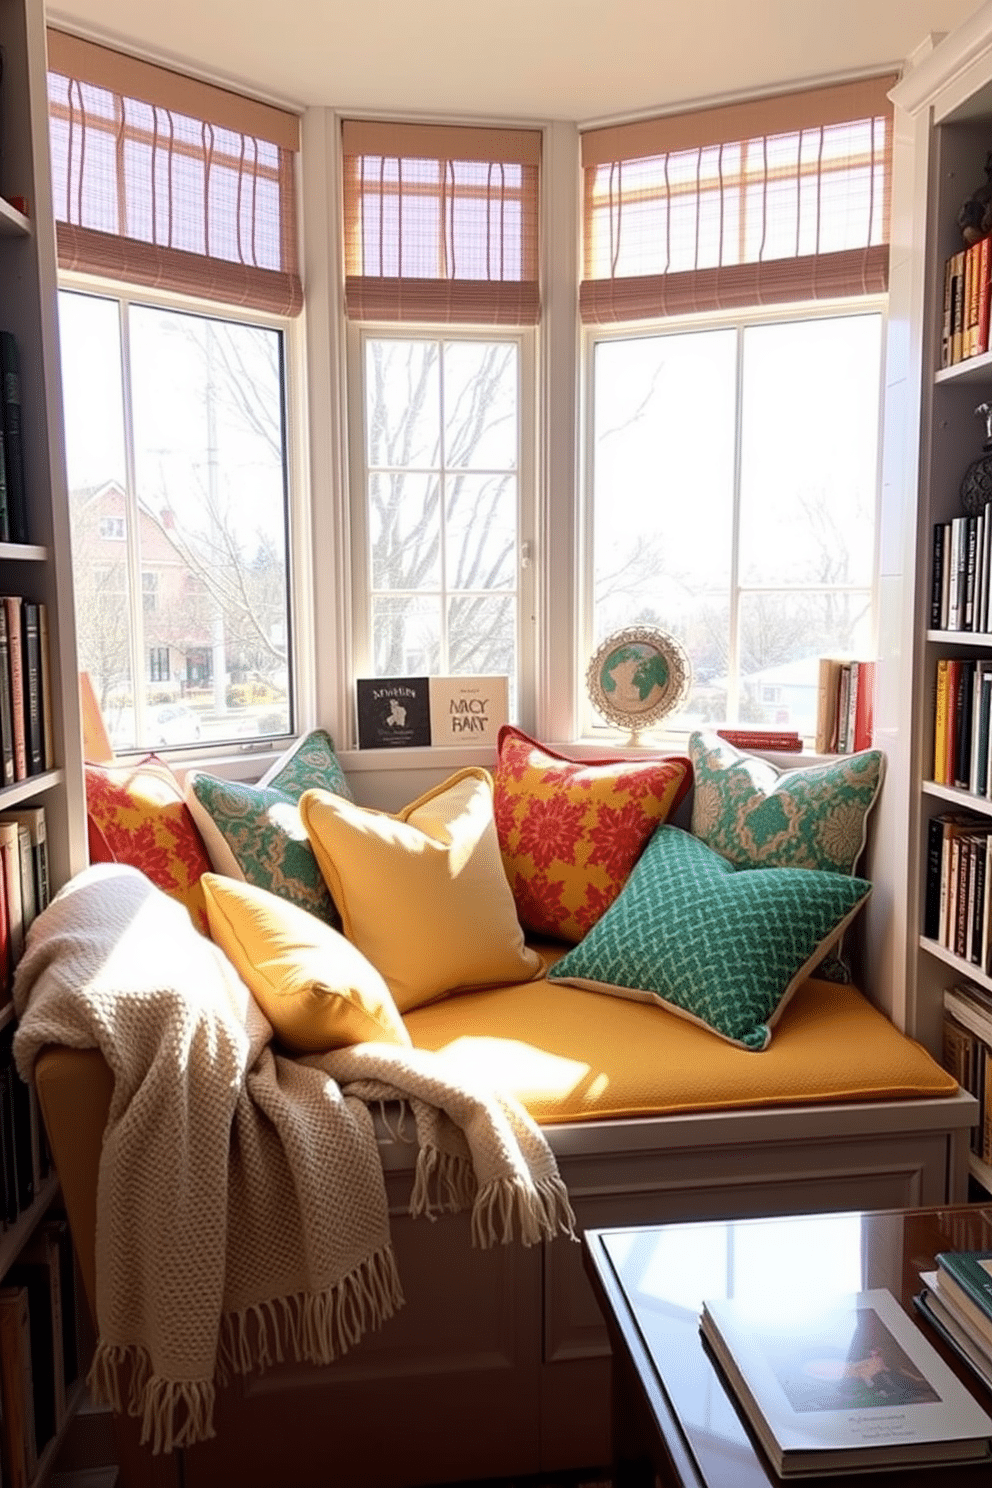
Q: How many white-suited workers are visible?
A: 0